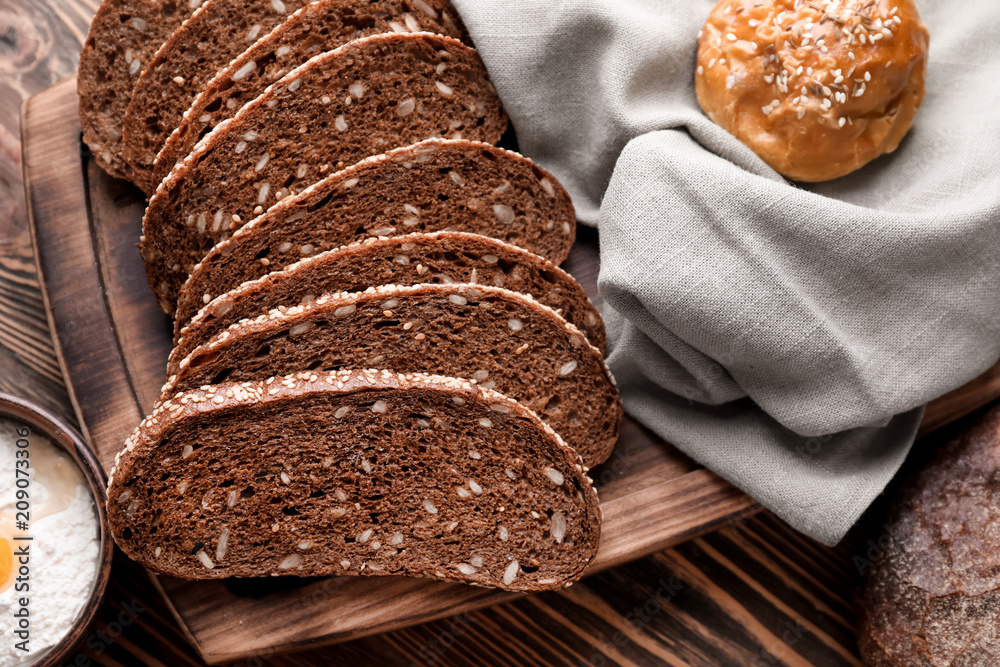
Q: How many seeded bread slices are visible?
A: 8